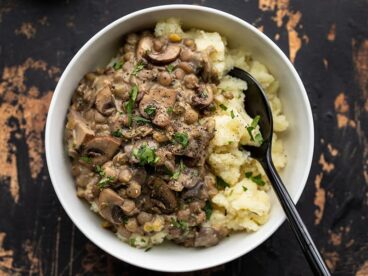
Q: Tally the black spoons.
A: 1